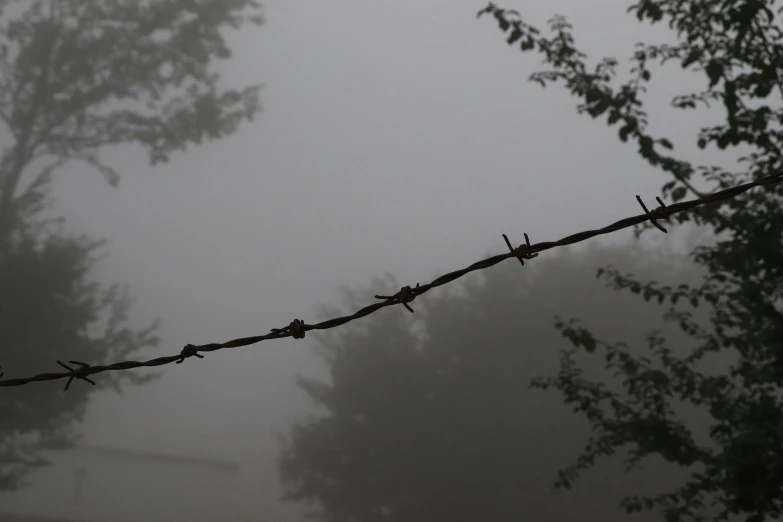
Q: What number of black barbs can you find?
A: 6